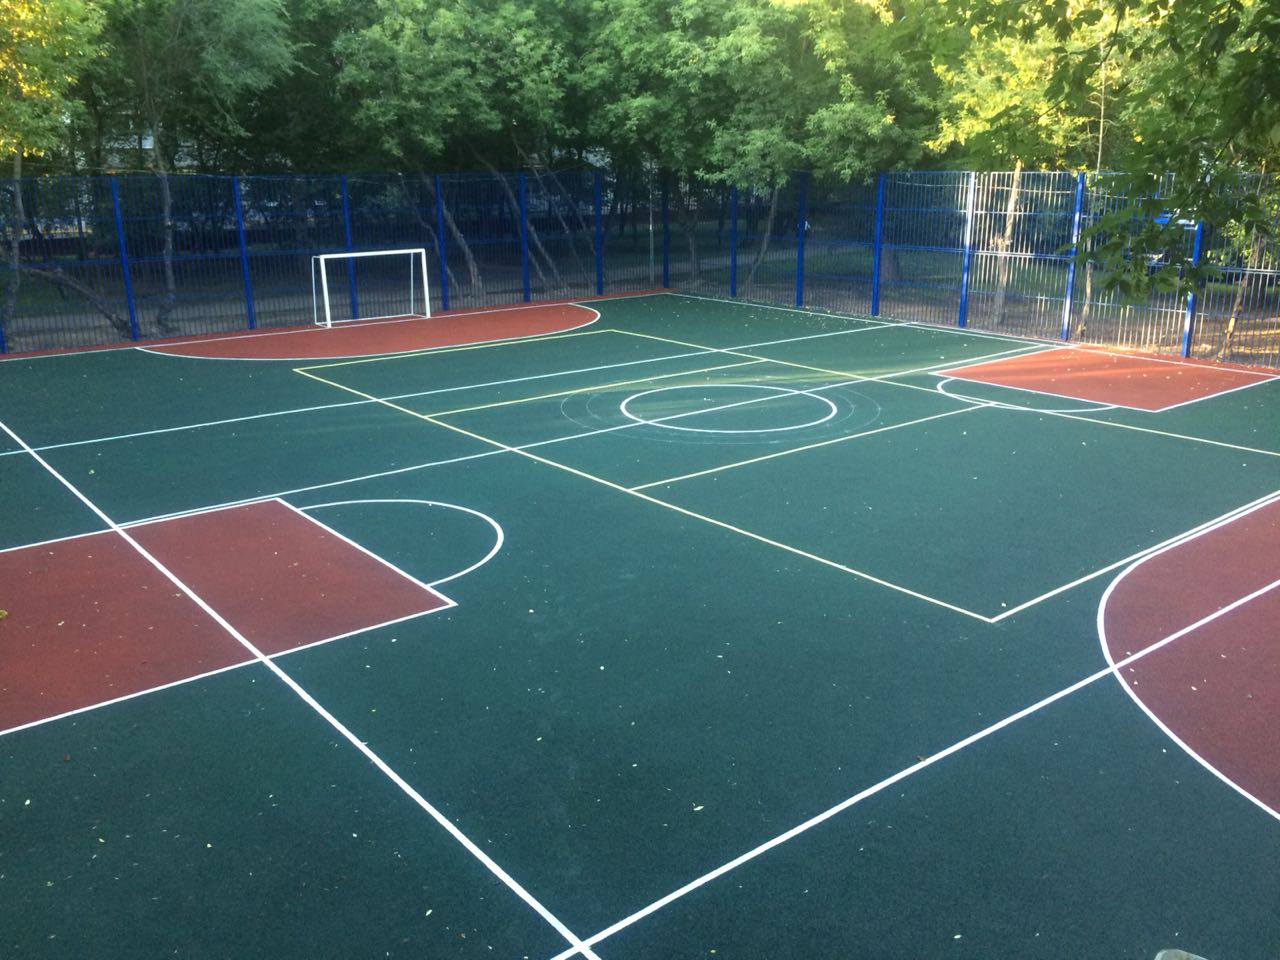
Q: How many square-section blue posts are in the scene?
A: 14